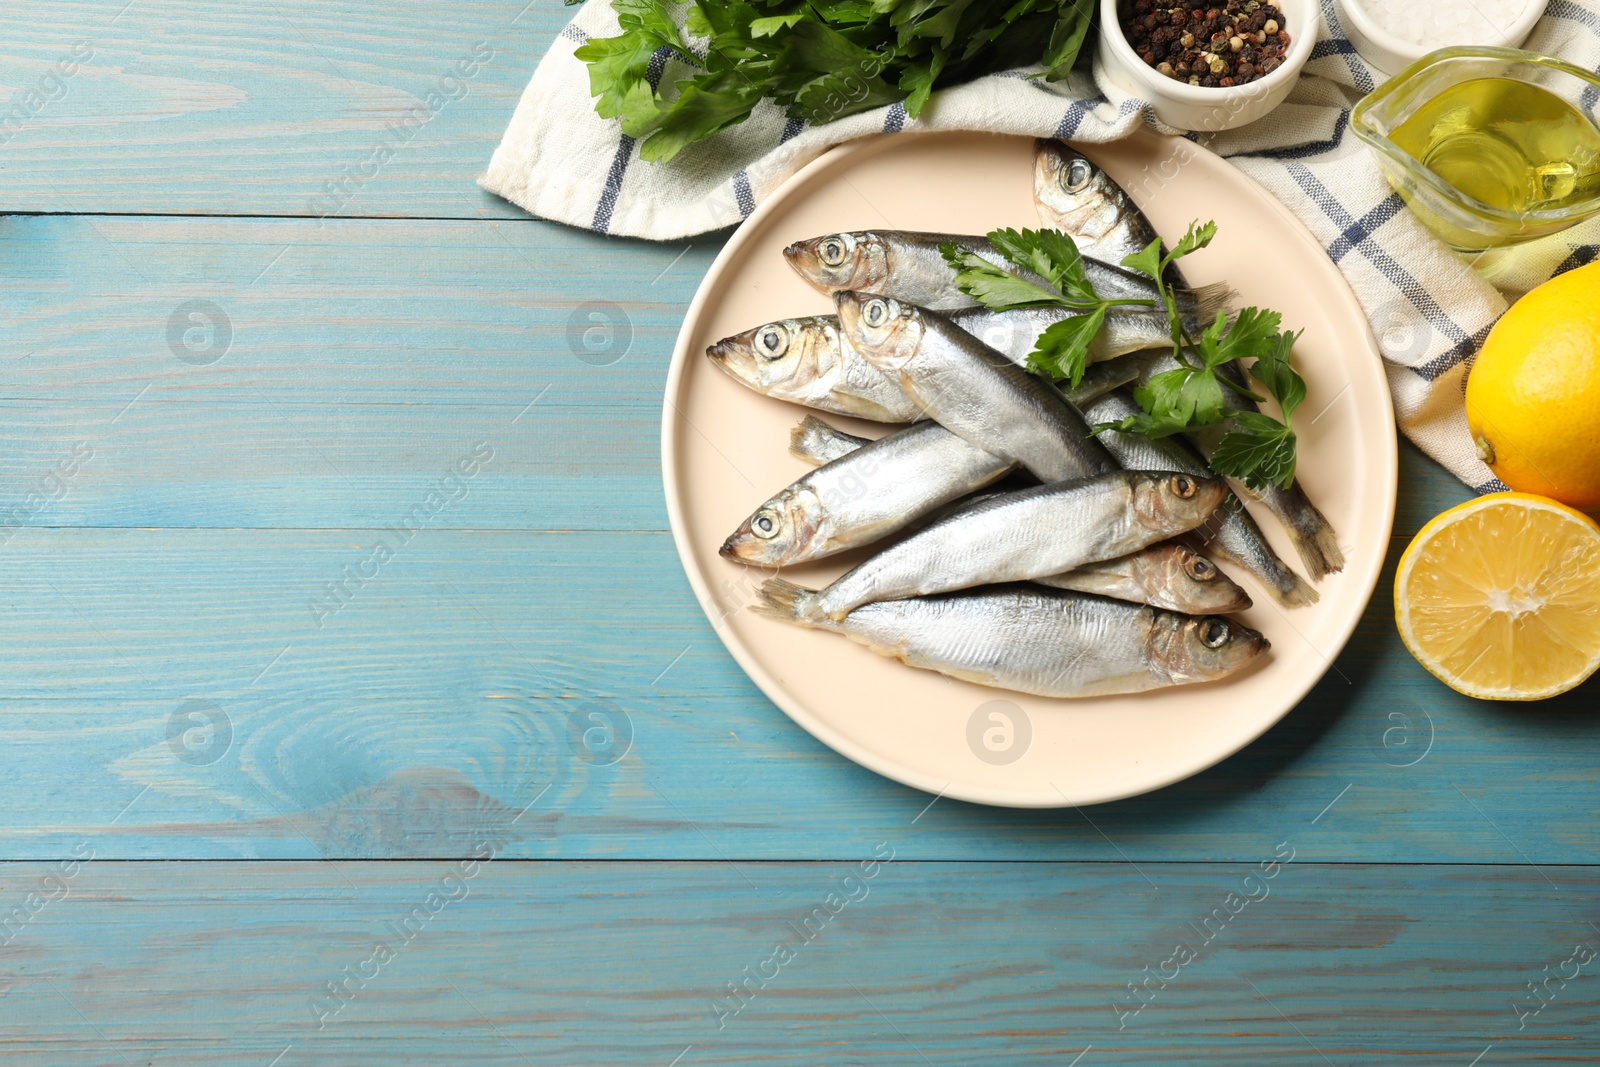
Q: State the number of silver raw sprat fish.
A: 9